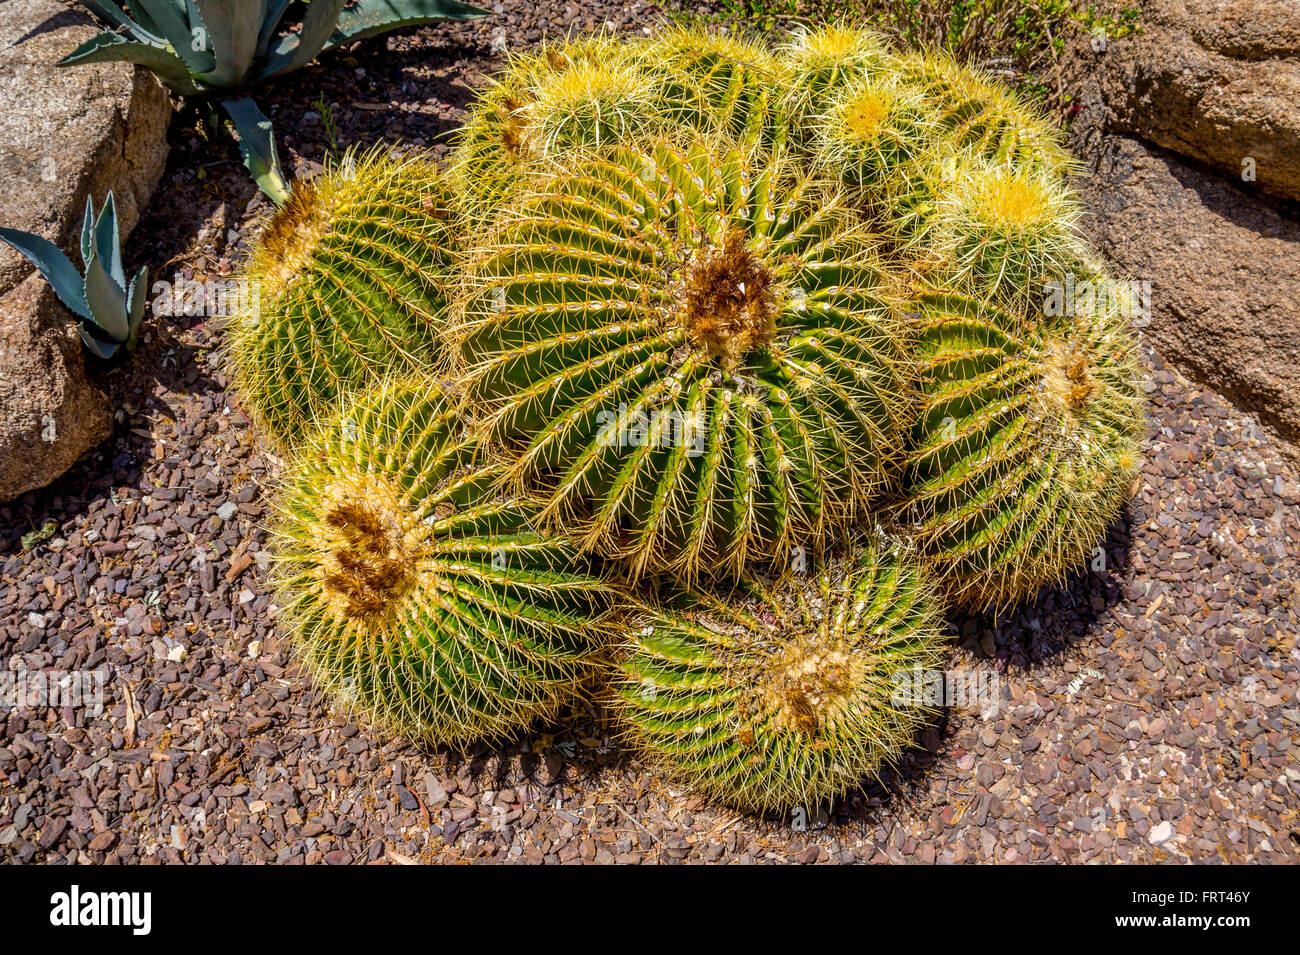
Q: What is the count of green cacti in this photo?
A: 12